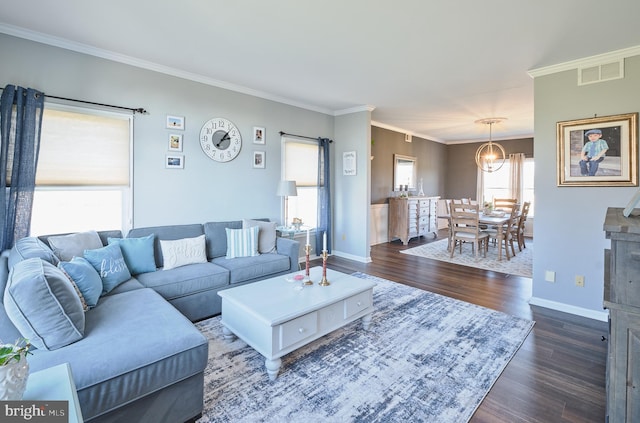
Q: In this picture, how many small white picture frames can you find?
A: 5